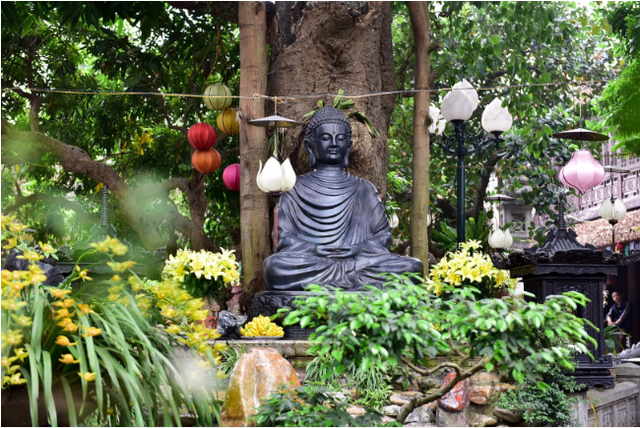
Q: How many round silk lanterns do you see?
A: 5